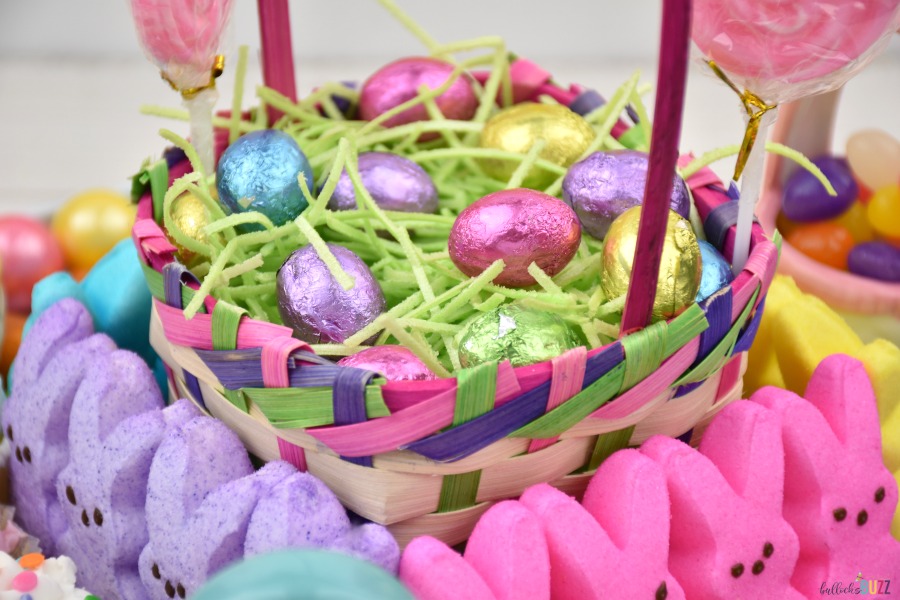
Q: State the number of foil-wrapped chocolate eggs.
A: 12